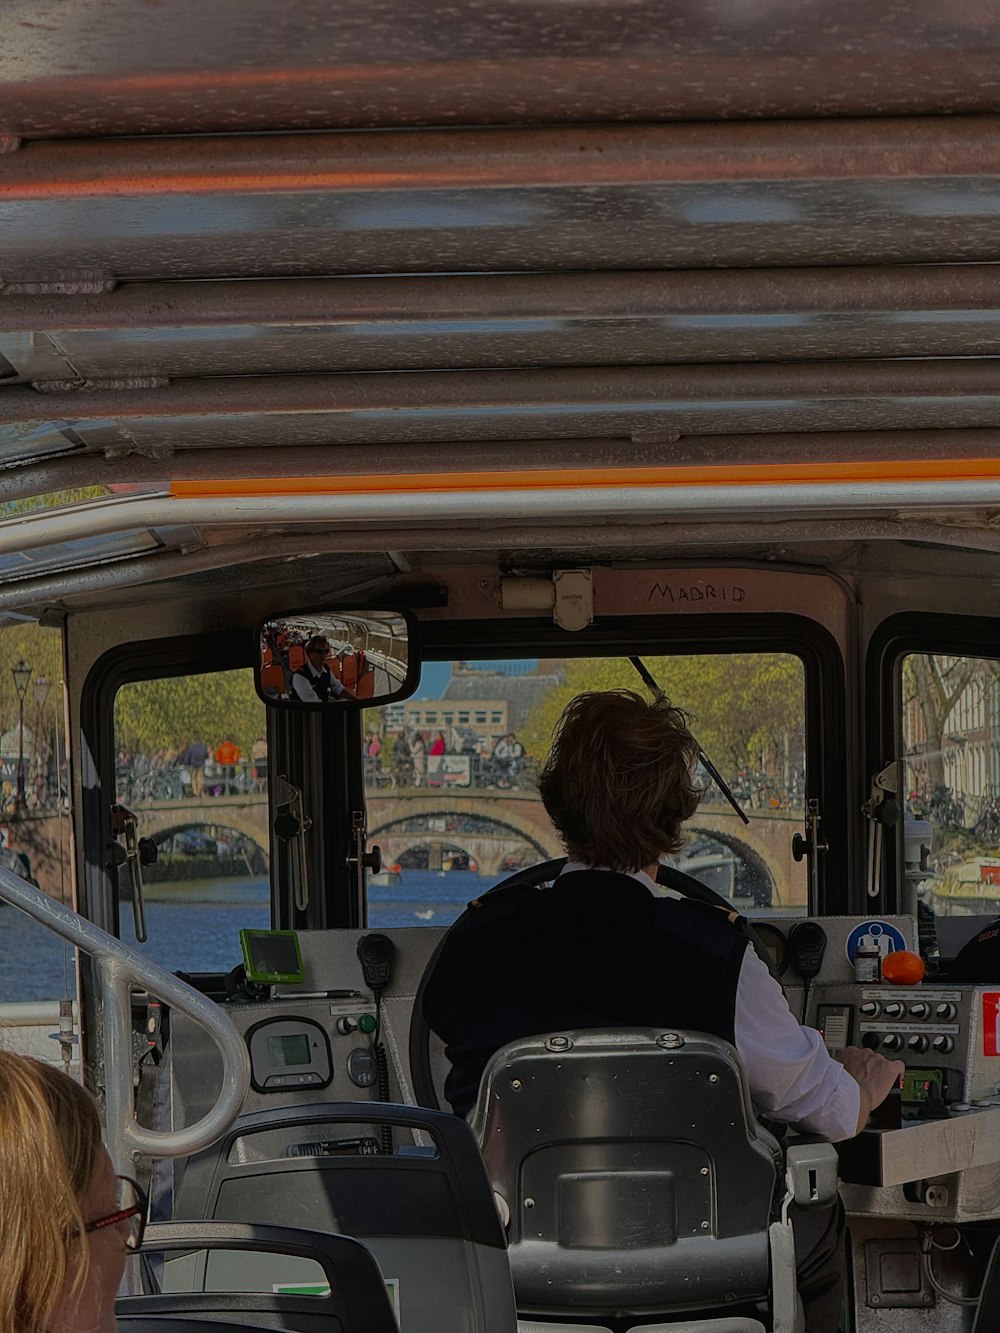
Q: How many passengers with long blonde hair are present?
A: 1